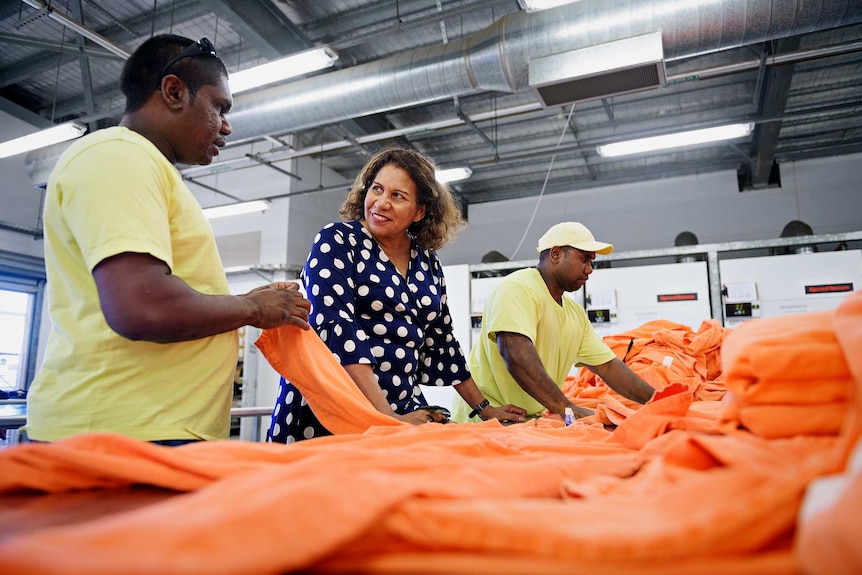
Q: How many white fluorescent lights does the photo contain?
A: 6